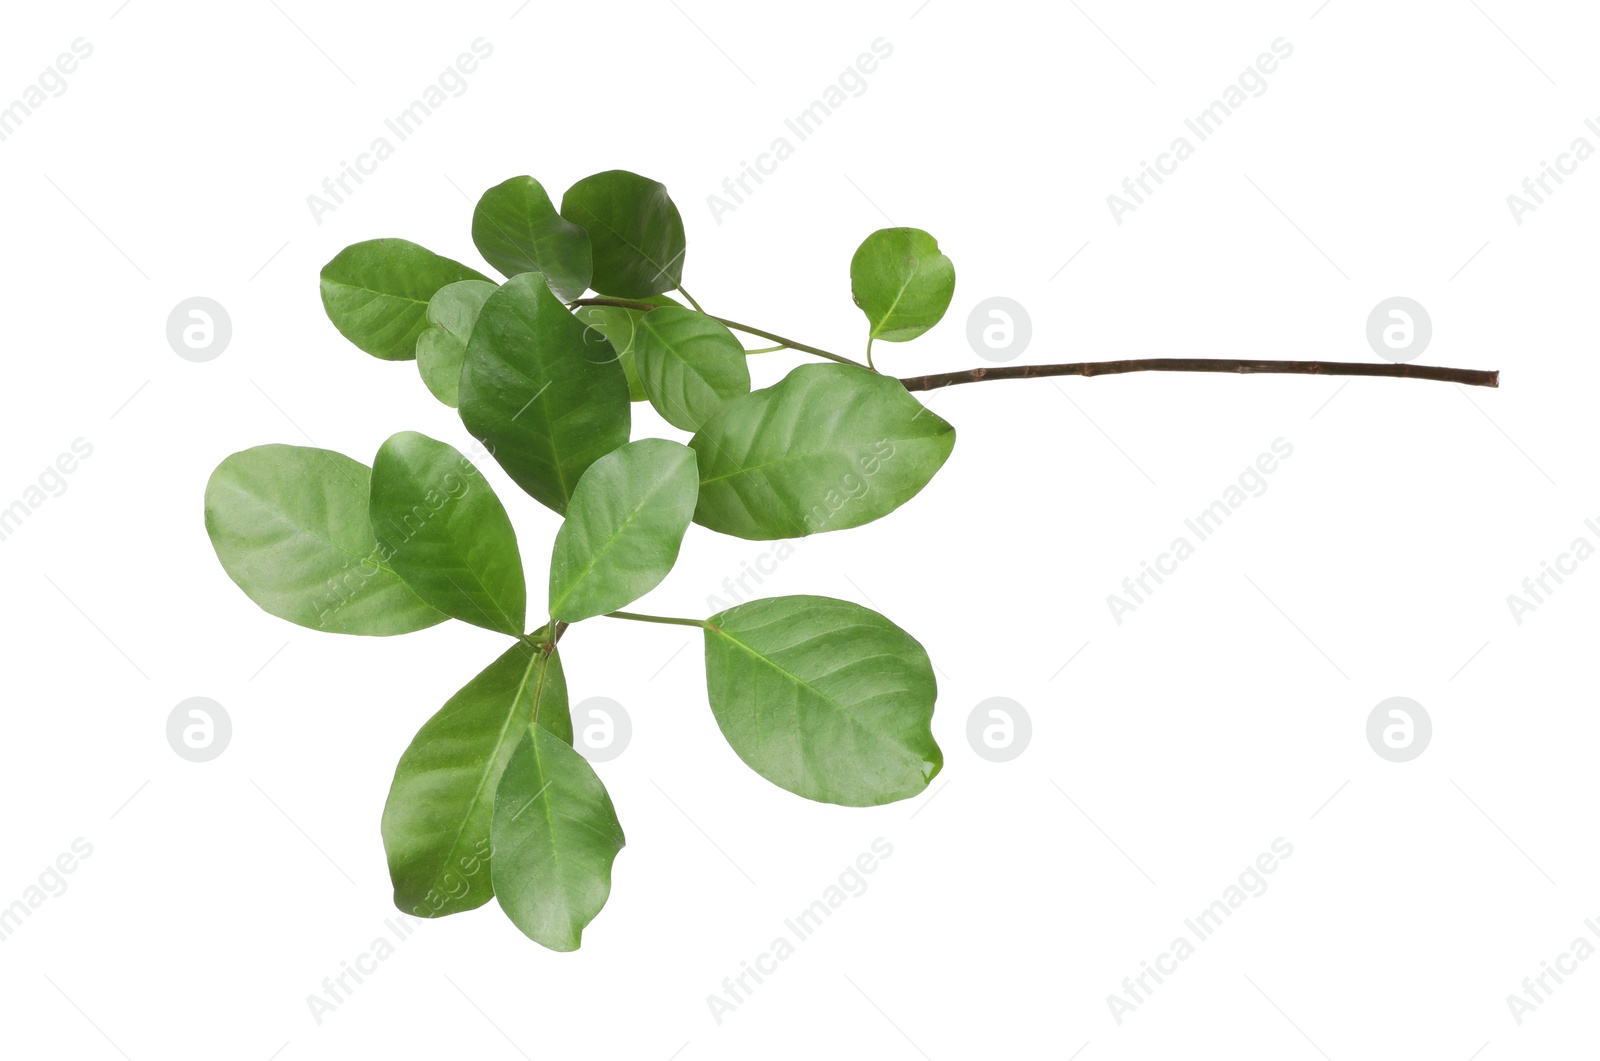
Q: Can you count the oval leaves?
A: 15